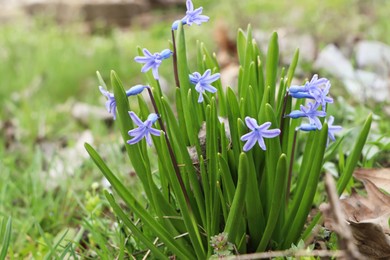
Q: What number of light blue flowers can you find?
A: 10